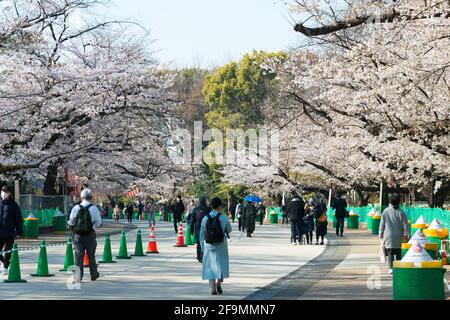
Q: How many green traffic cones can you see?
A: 8